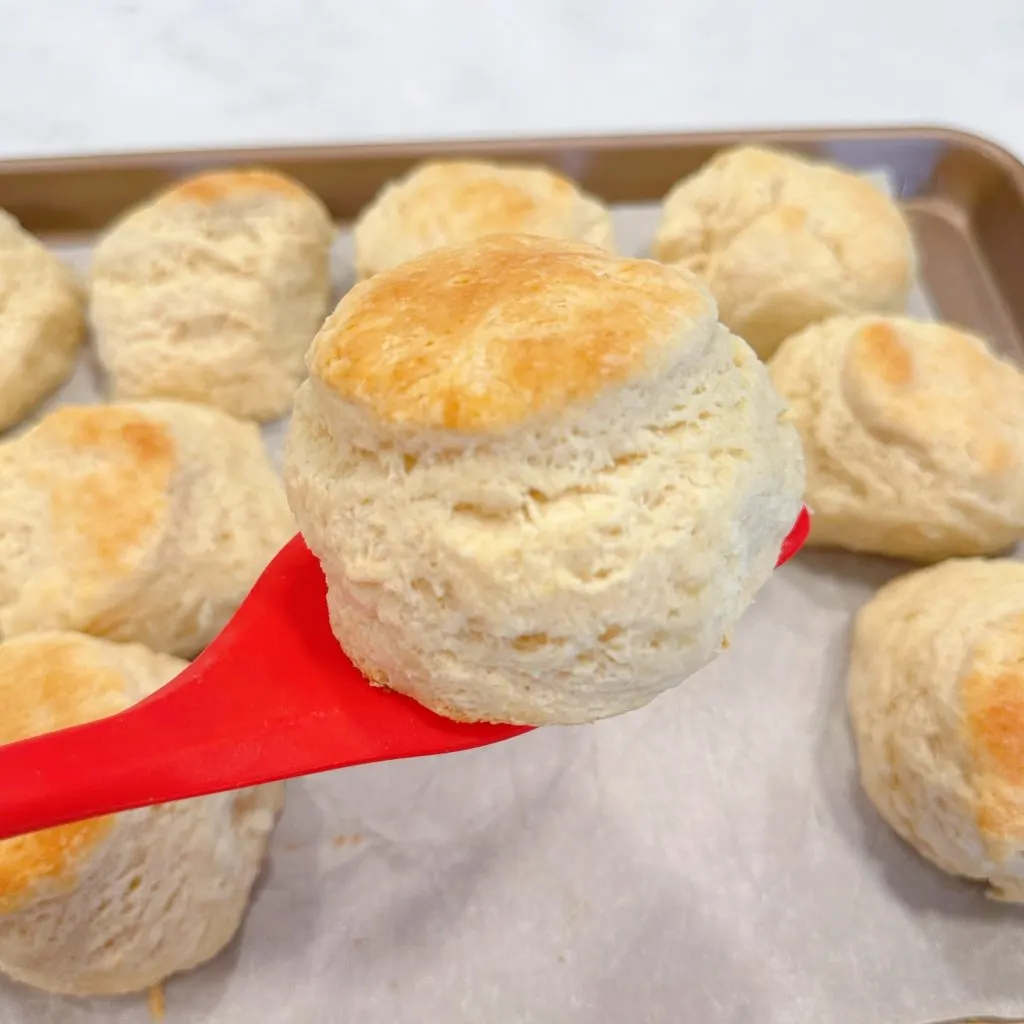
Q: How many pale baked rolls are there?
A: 9